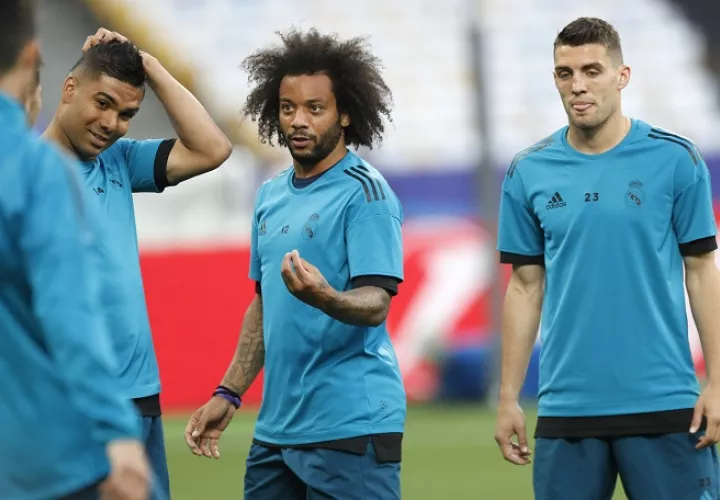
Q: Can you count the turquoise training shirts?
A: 4